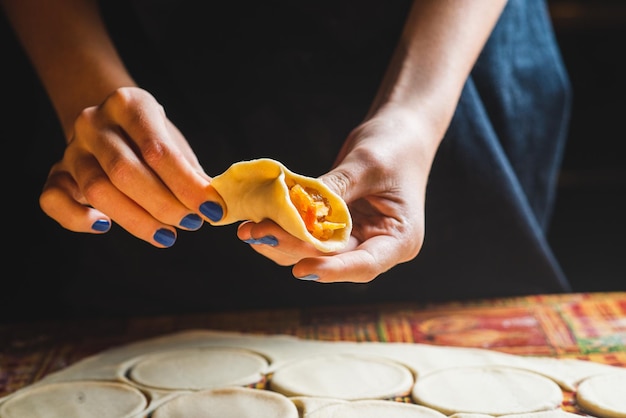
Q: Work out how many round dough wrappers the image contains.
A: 7